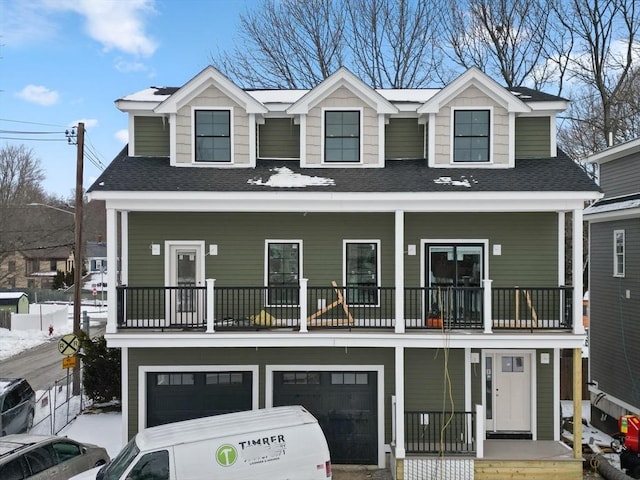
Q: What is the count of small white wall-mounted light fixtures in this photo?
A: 6